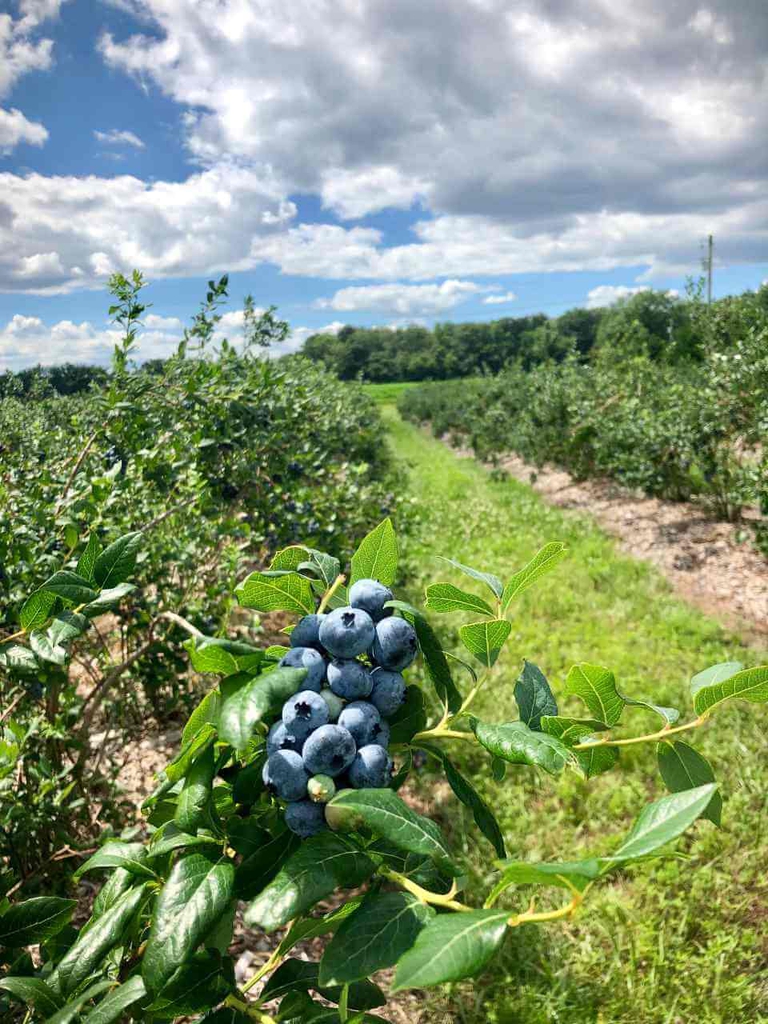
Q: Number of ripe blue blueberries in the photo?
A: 15